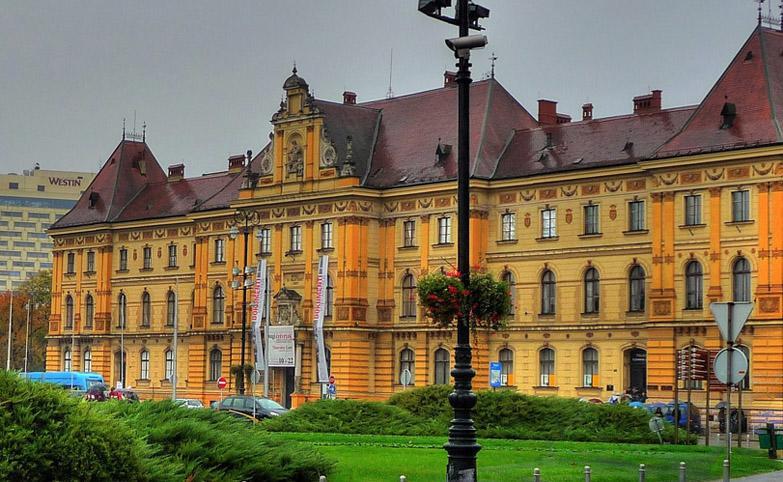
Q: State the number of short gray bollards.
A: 7